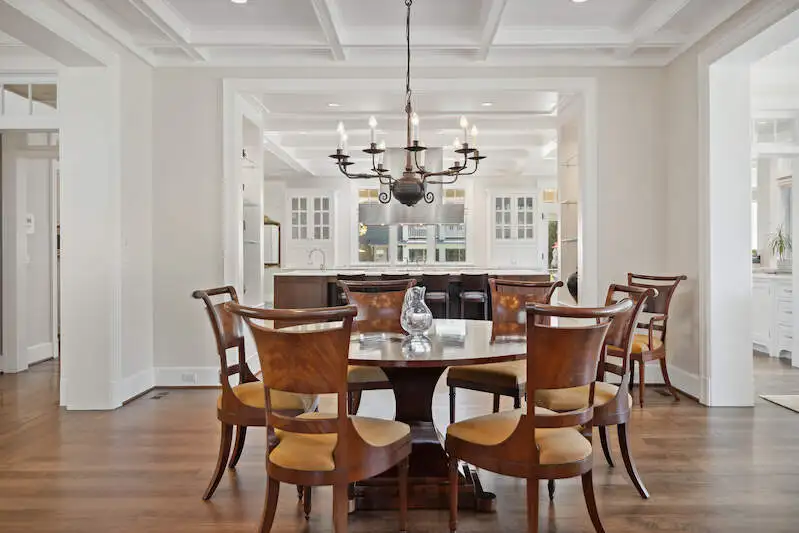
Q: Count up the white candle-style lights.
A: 9